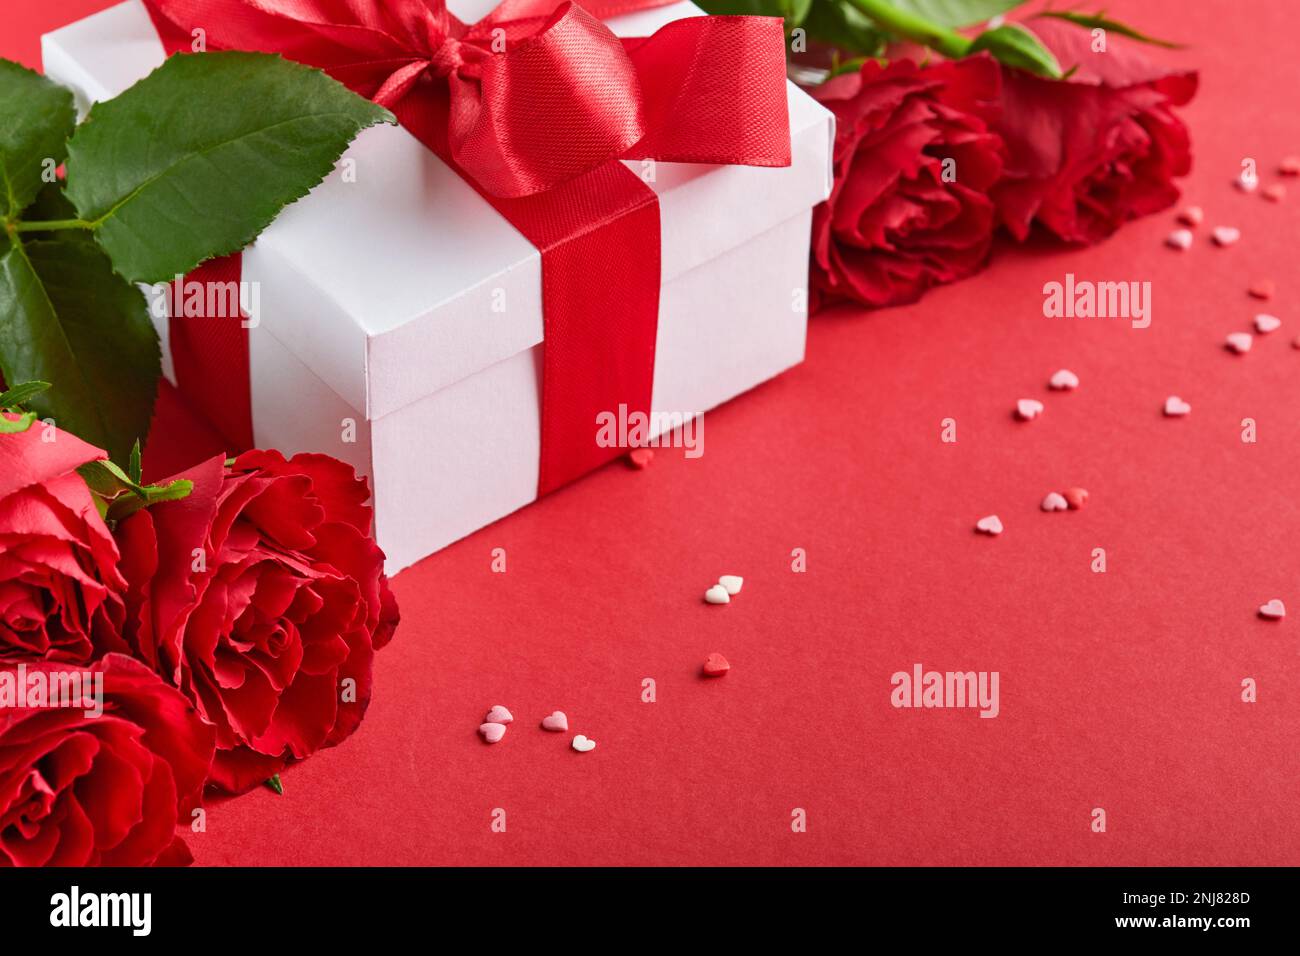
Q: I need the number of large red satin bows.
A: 1